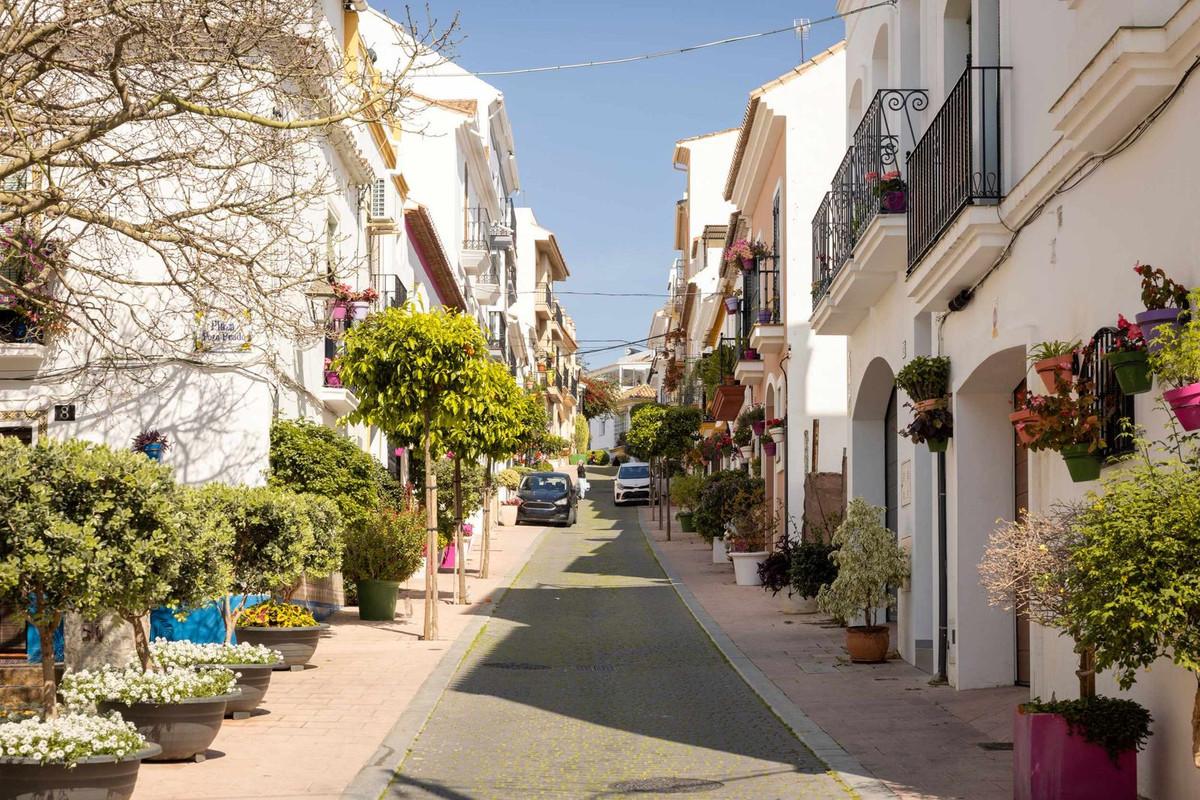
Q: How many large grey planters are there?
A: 4